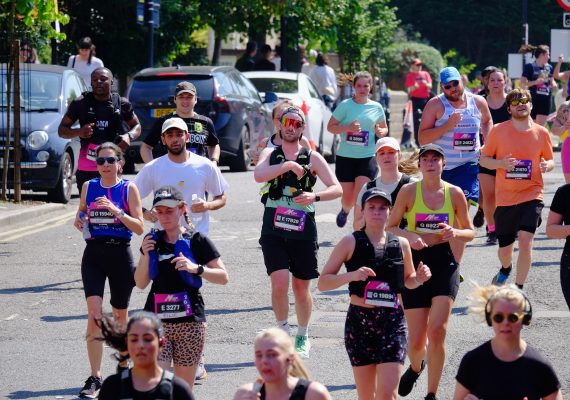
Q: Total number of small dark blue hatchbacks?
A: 1